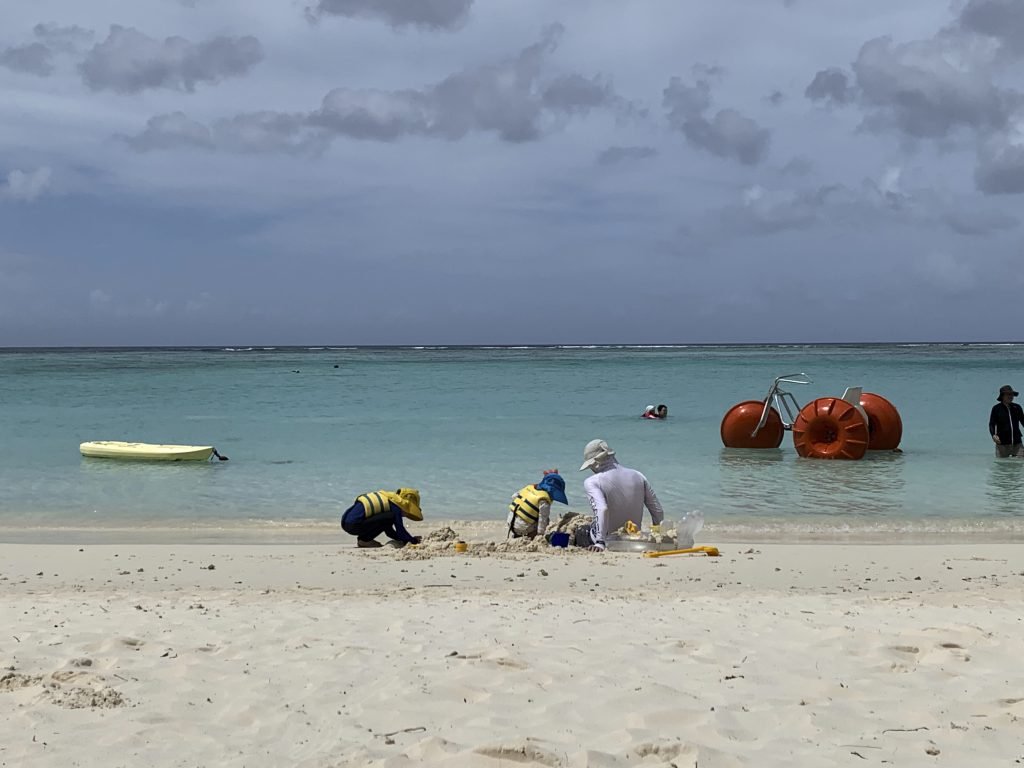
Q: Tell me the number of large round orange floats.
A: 3